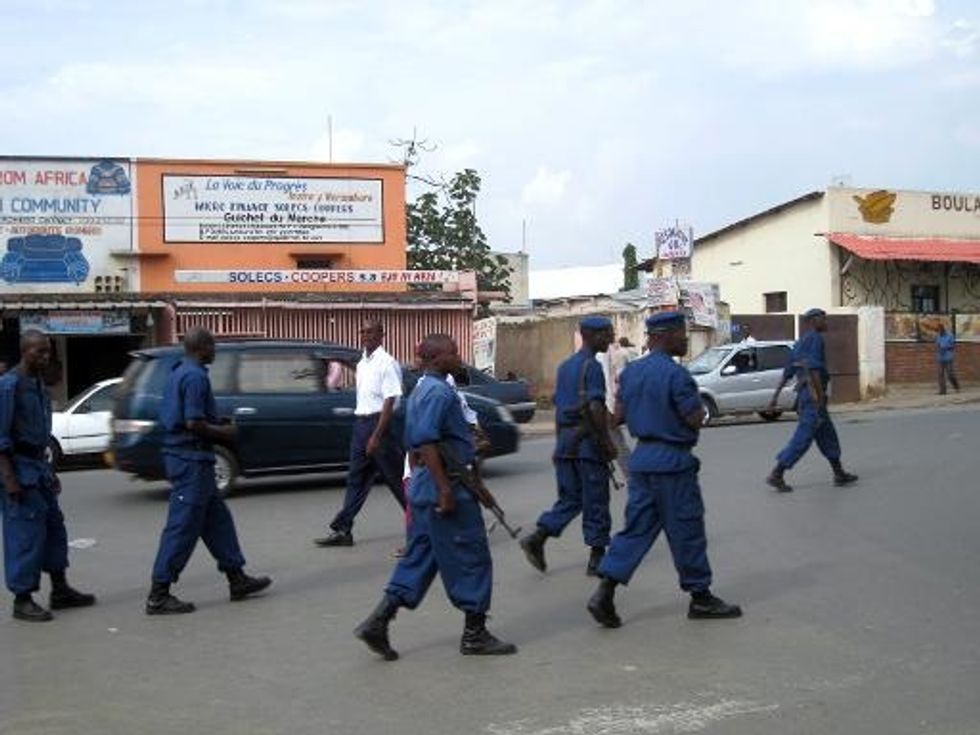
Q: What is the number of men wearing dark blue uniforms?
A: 6